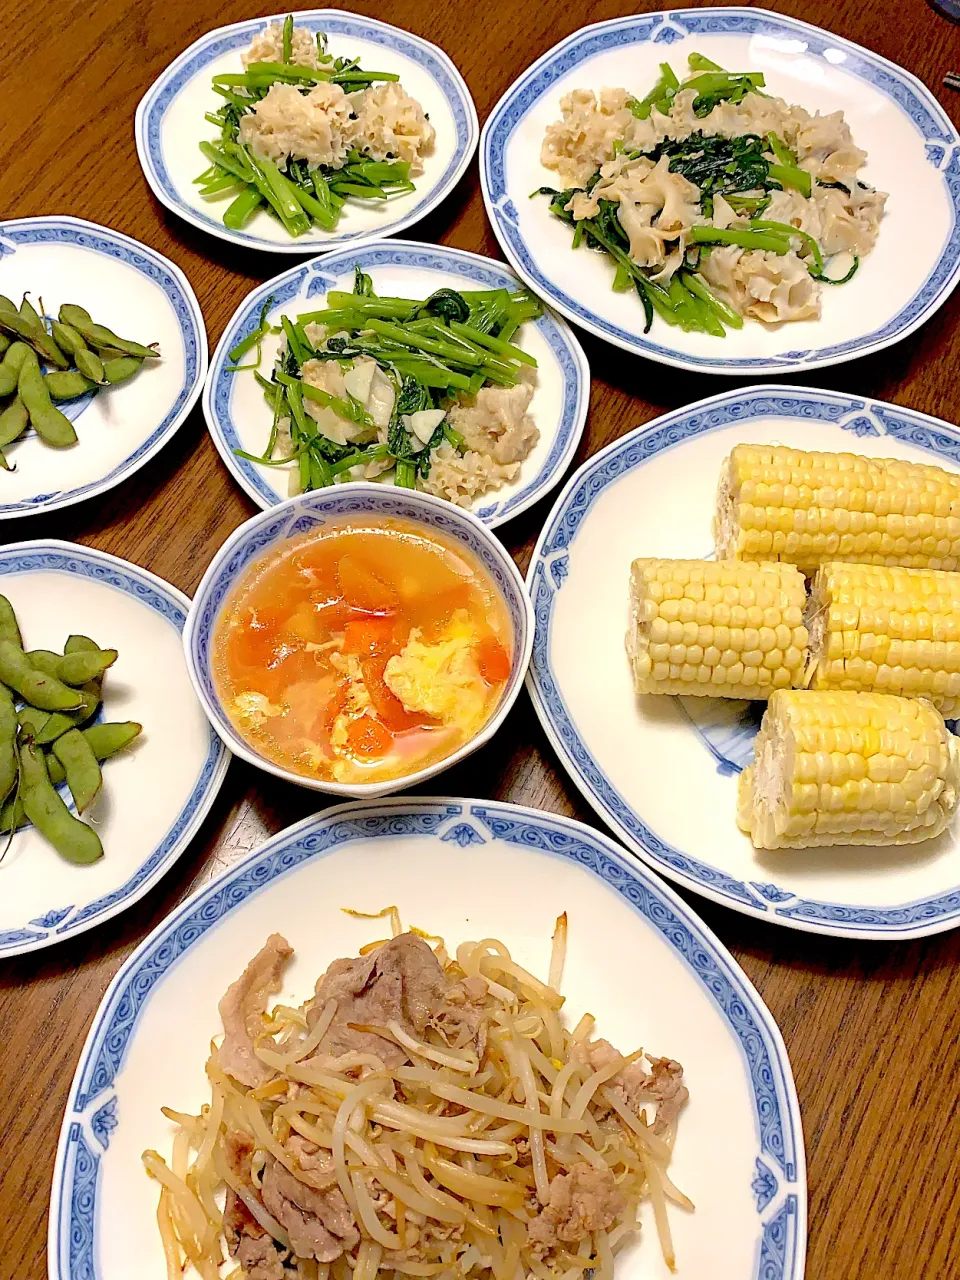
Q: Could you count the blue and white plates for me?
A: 7